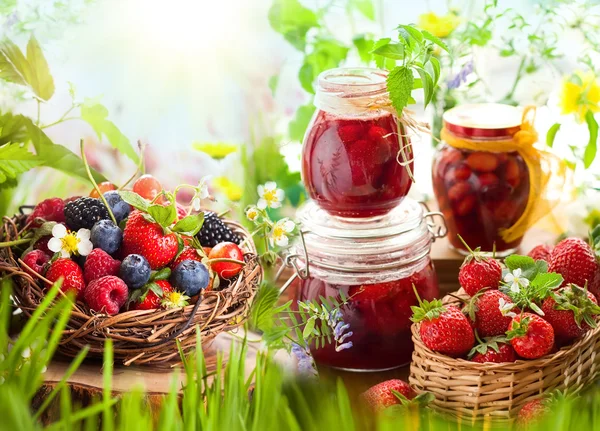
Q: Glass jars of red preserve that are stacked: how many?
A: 2